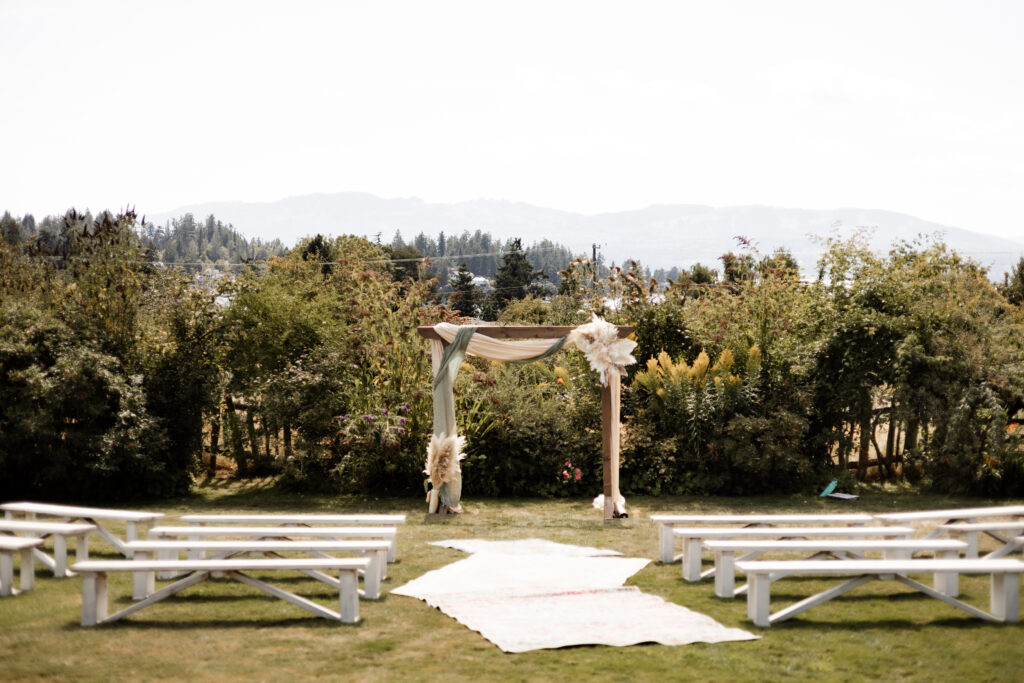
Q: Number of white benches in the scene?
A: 14